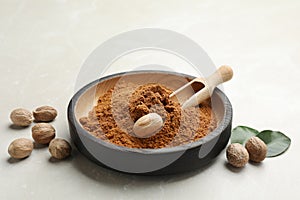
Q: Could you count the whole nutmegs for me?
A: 8